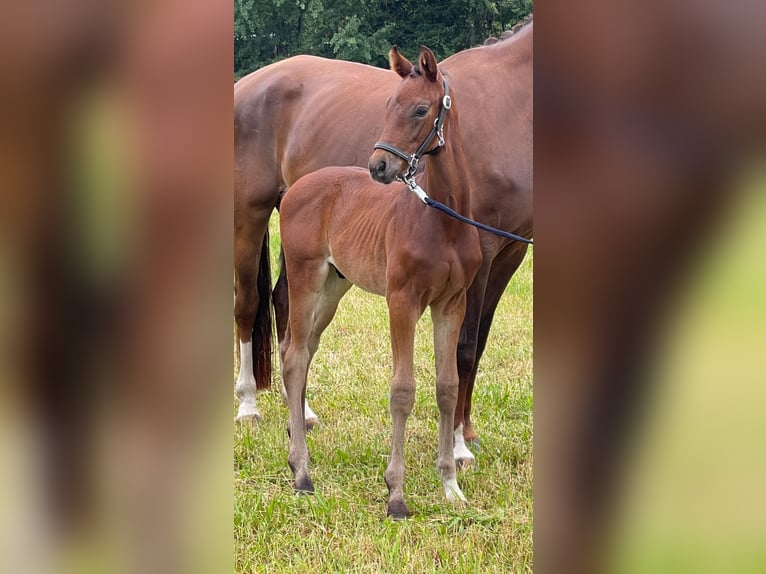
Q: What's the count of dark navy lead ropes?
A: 1